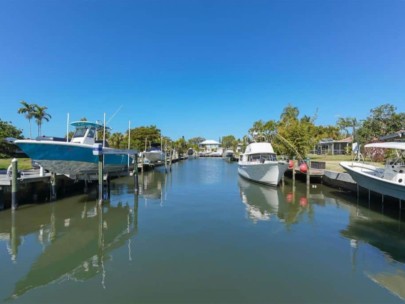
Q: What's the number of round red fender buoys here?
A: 2